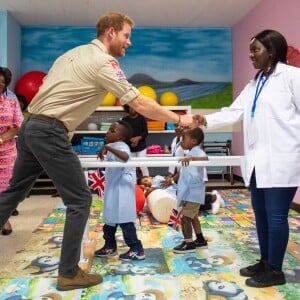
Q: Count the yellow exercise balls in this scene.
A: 3